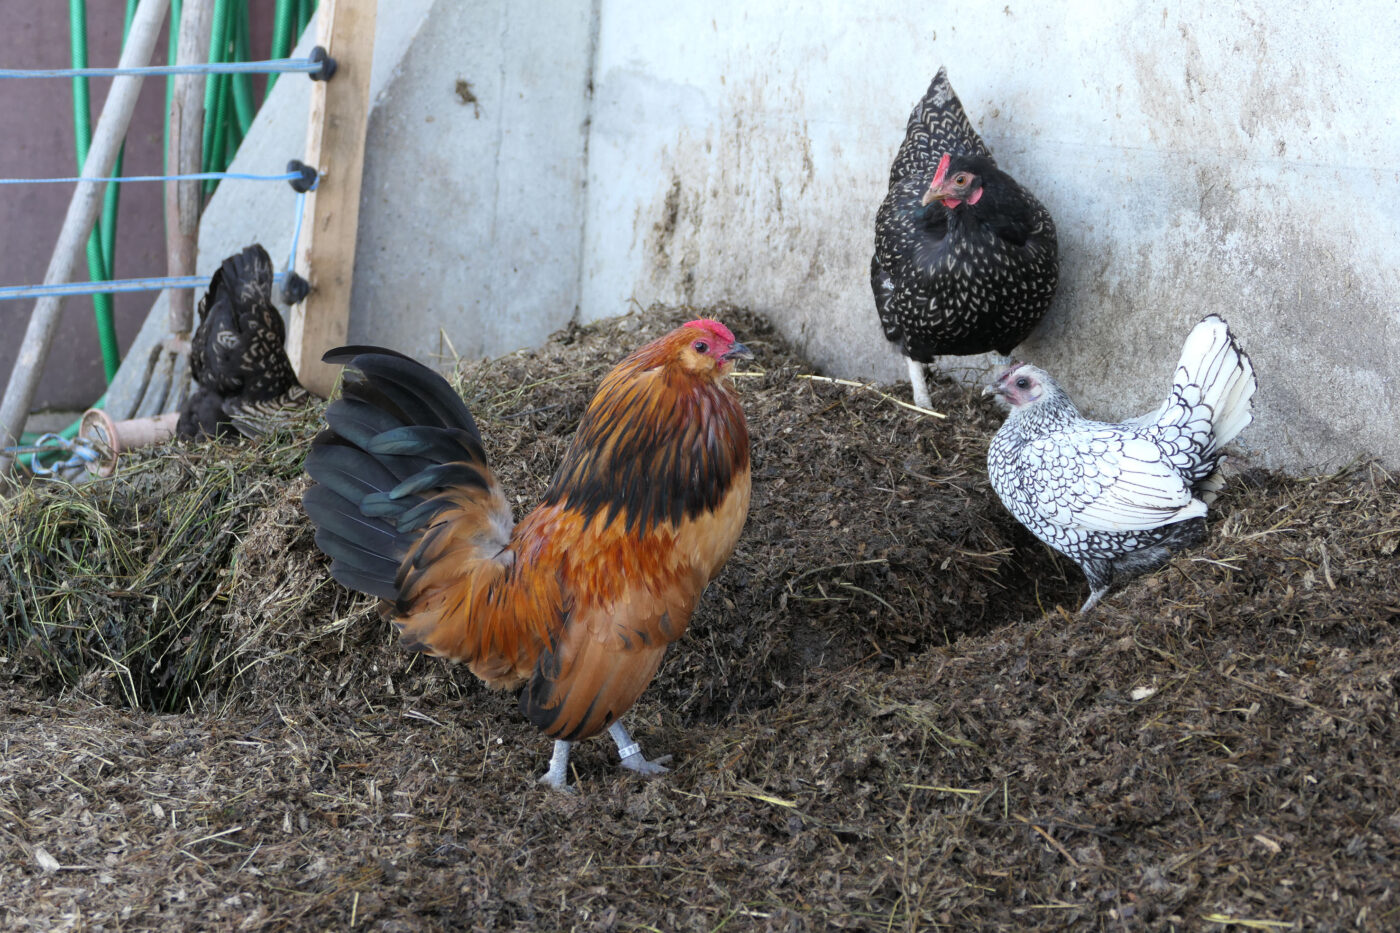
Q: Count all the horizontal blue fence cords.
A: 3